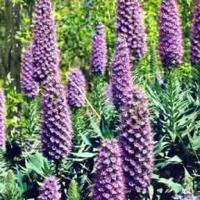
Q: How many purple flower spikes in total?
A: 13